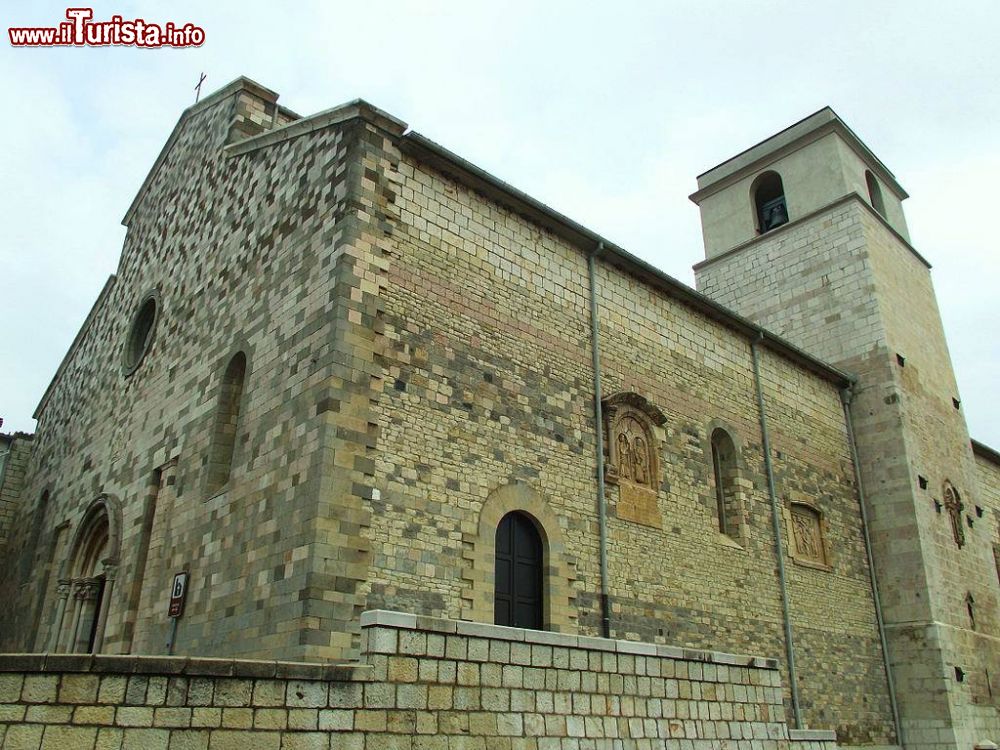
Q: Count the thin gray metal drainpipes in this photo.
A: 3